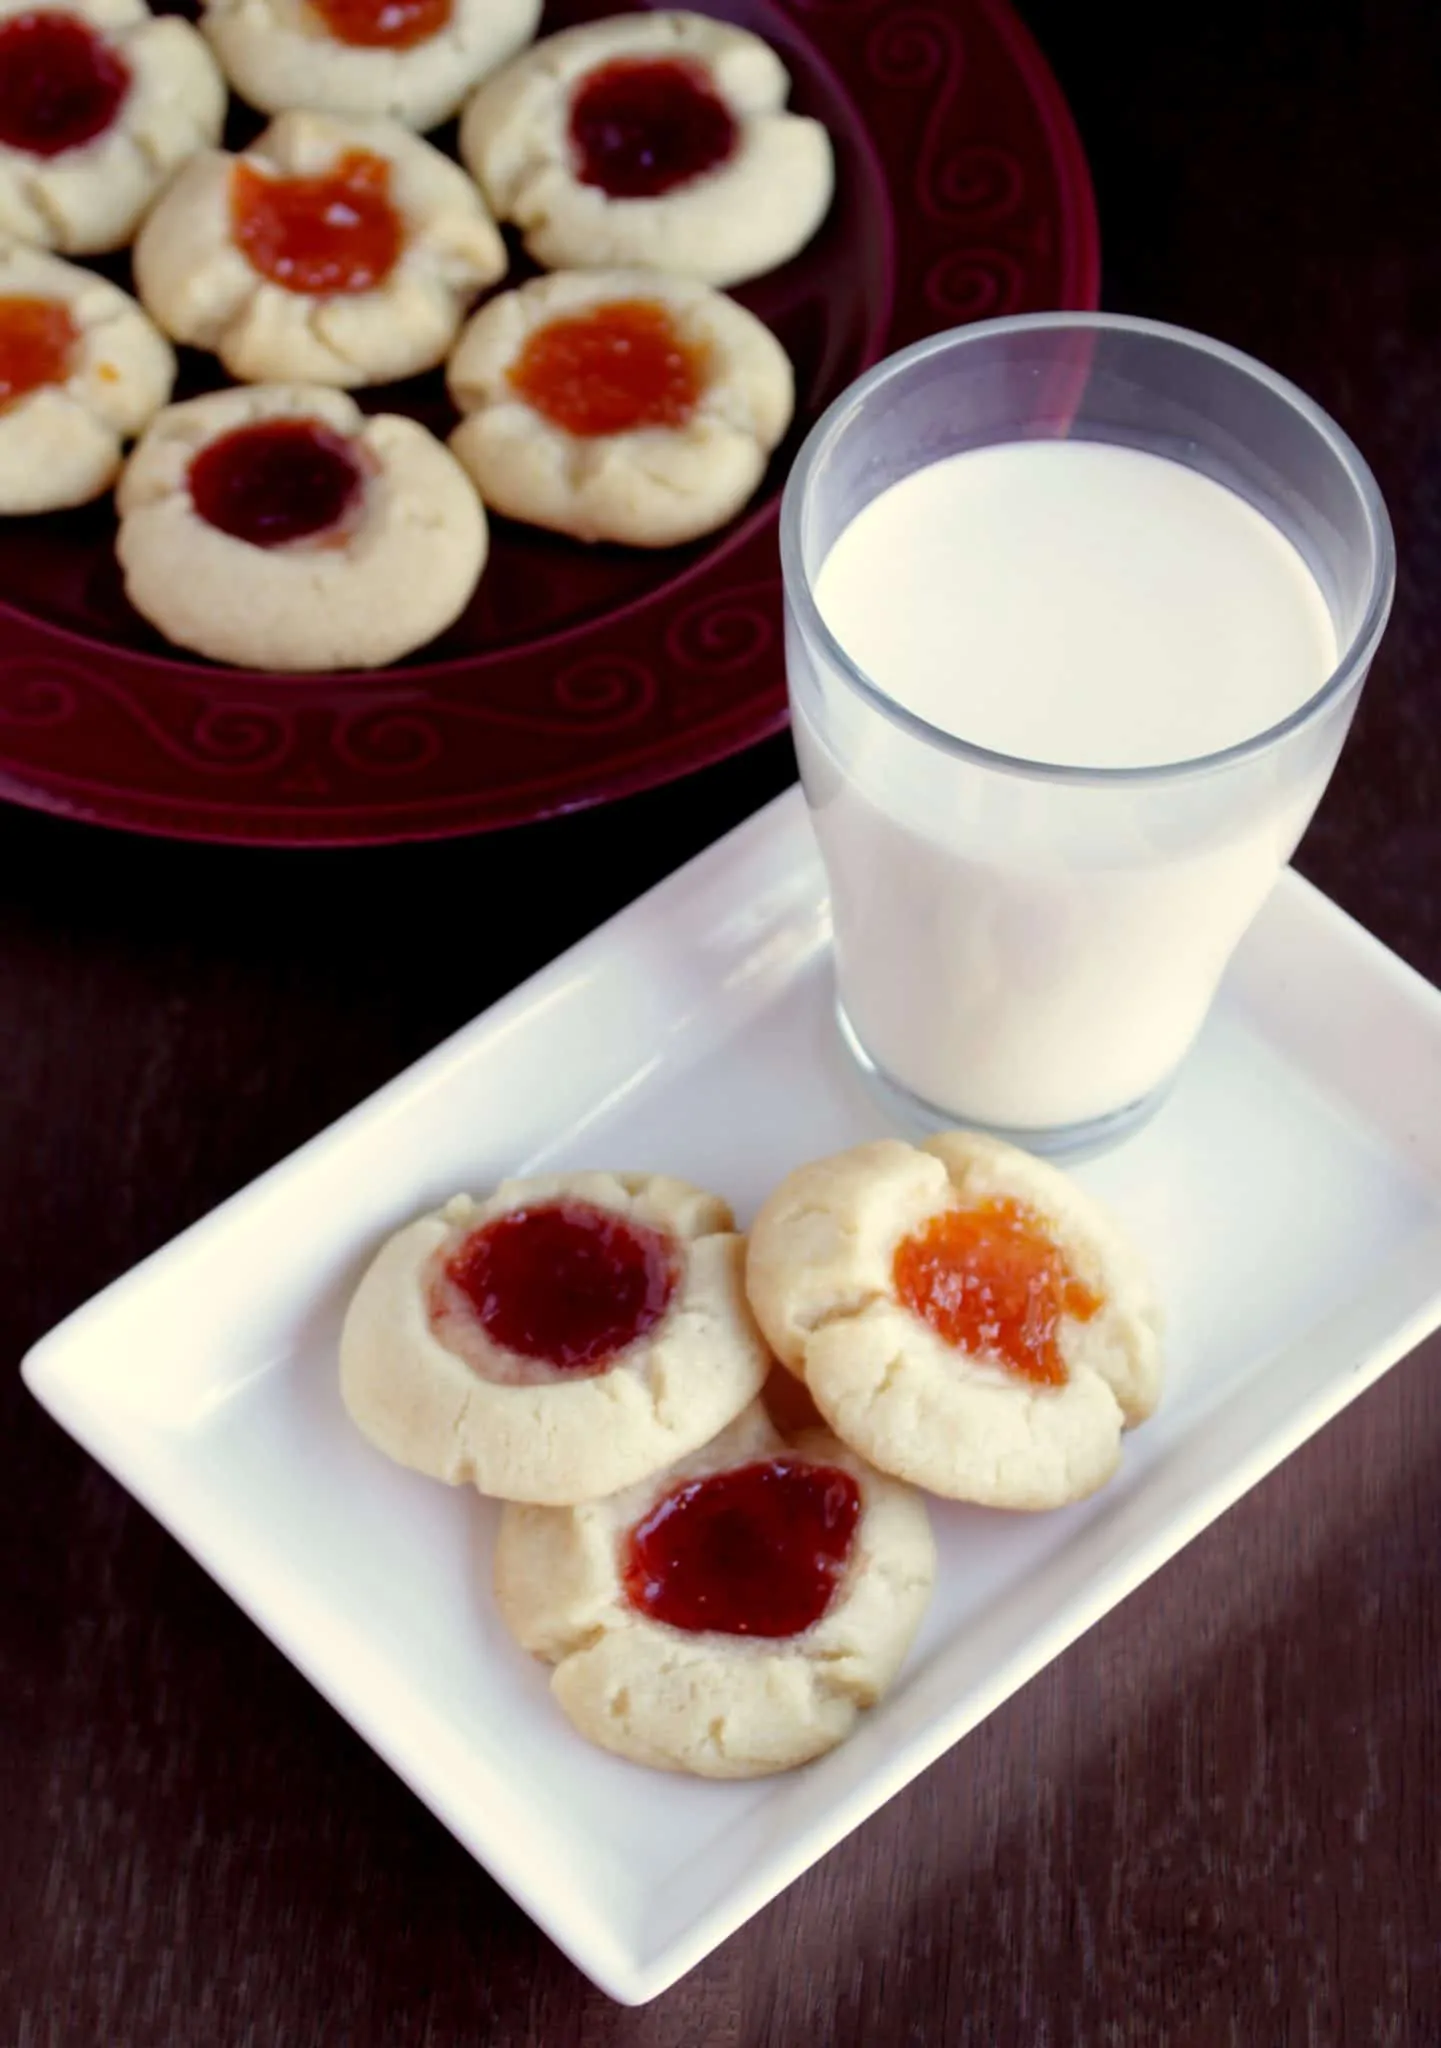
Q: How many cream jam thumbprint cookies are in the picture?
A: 10